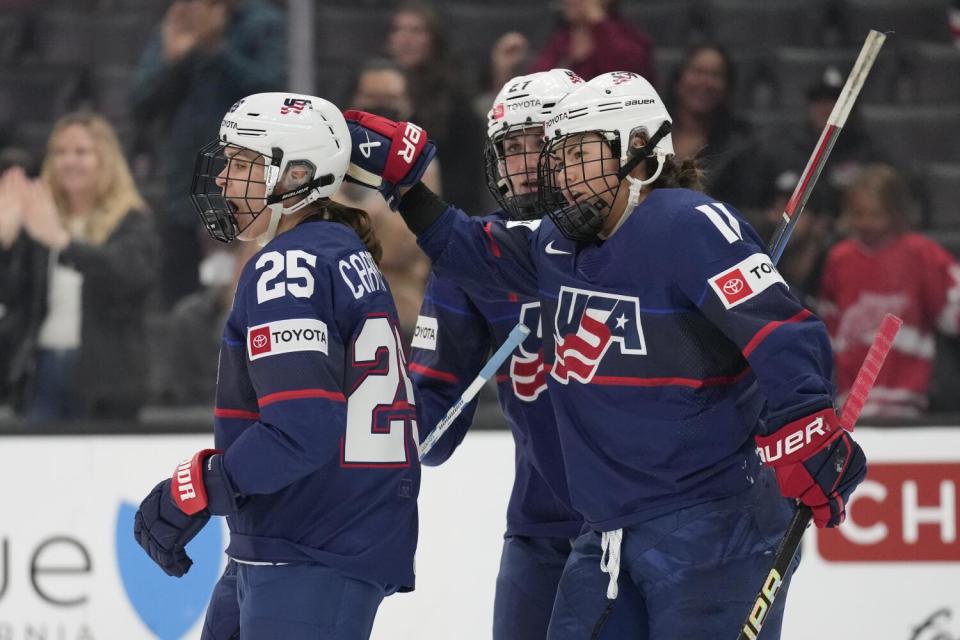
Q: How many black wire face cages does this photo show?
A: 3